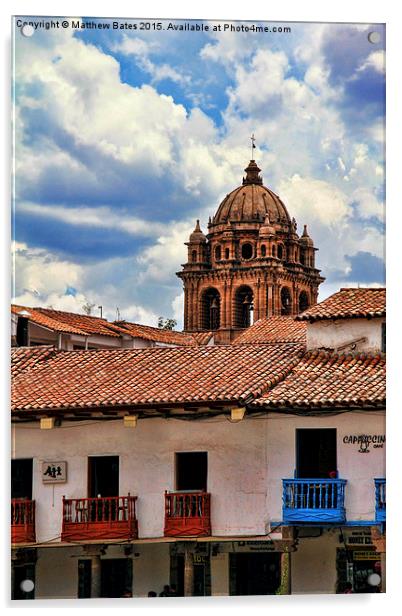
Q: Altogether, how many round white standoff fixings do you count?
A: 4